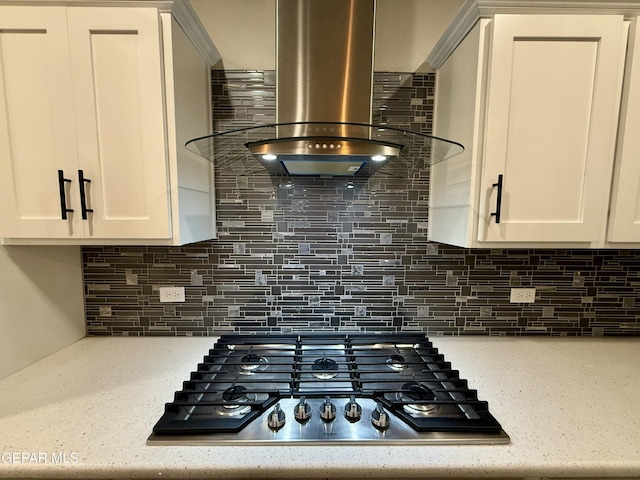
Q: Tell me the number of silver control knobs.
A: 5